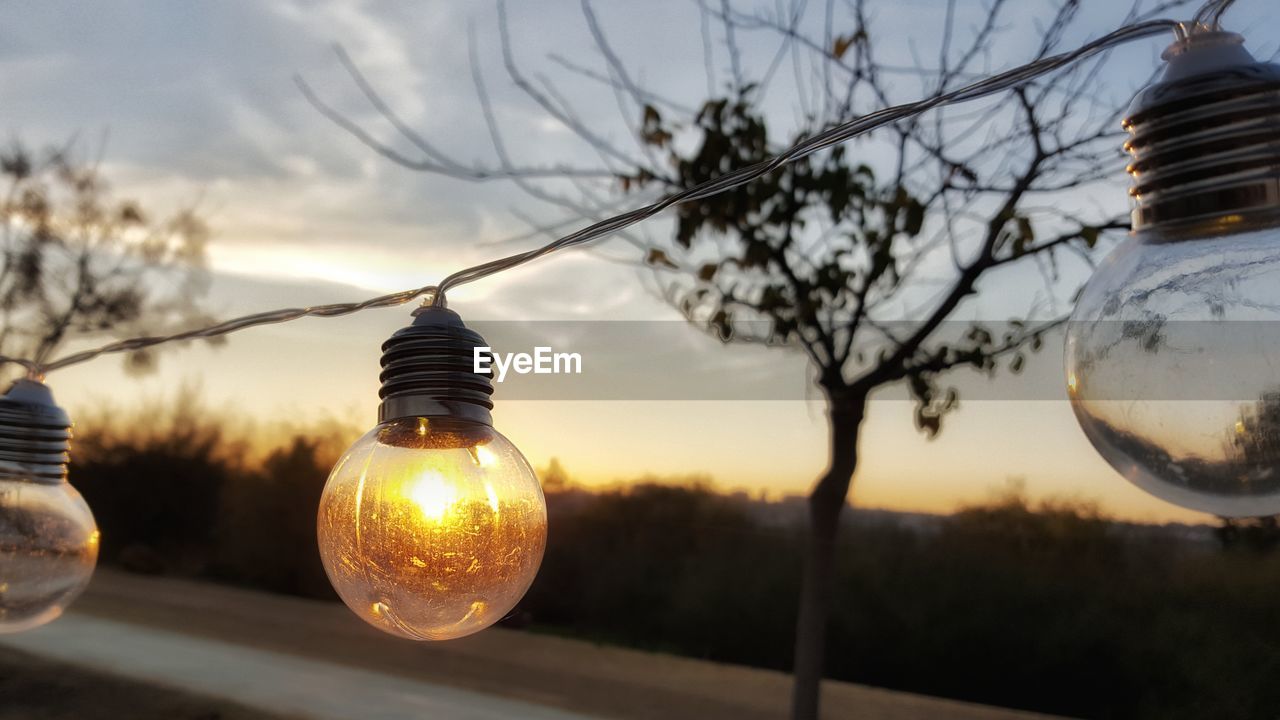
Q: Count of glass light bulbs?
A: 3